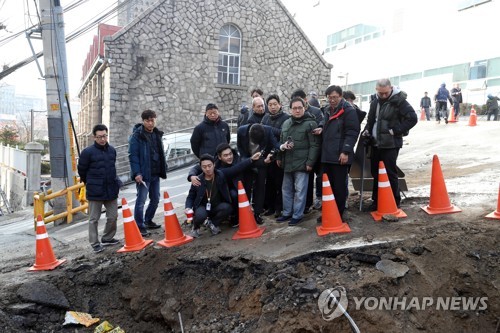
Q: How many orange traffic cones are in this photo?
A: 11